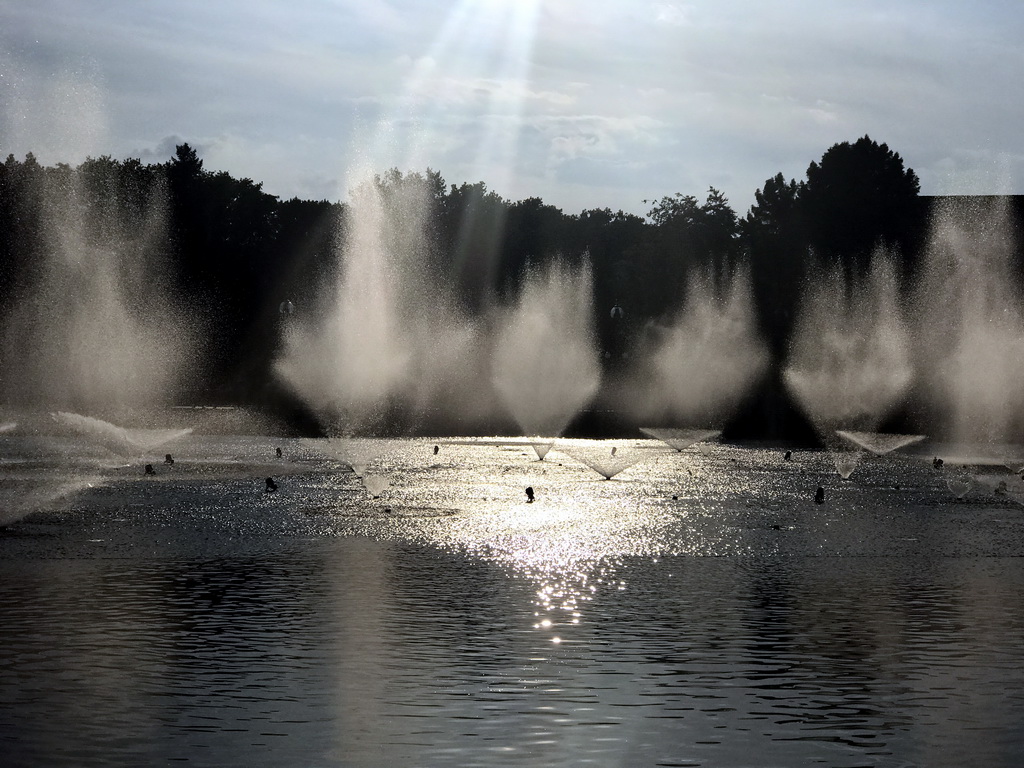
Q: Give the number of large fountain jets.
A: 6